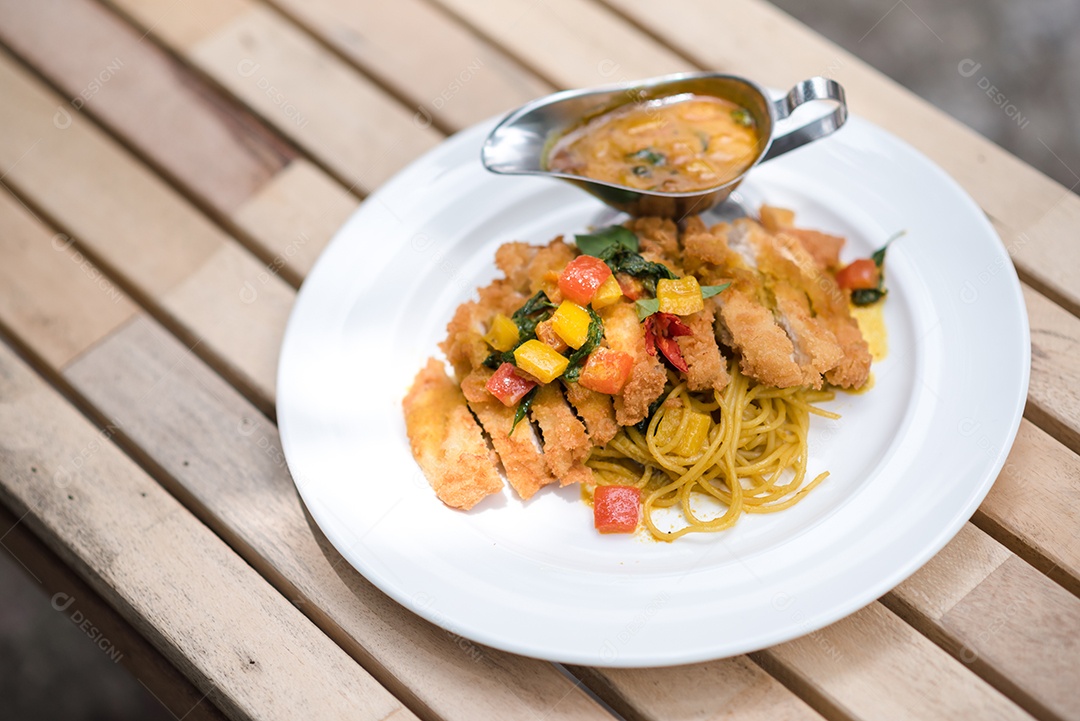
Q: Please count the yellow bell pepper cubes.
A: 6